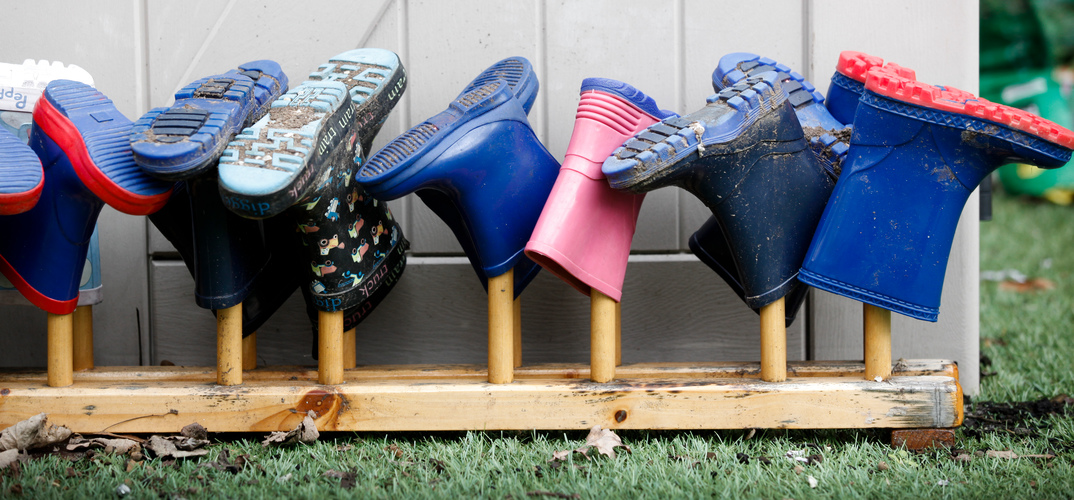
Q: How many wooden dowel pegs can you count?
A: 12